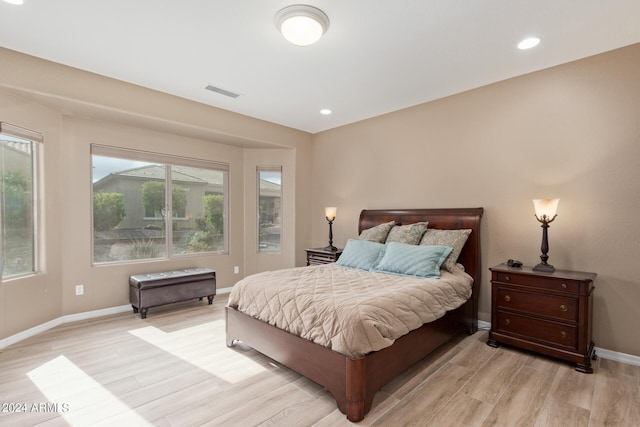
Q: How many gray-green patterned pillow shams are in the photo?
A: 3